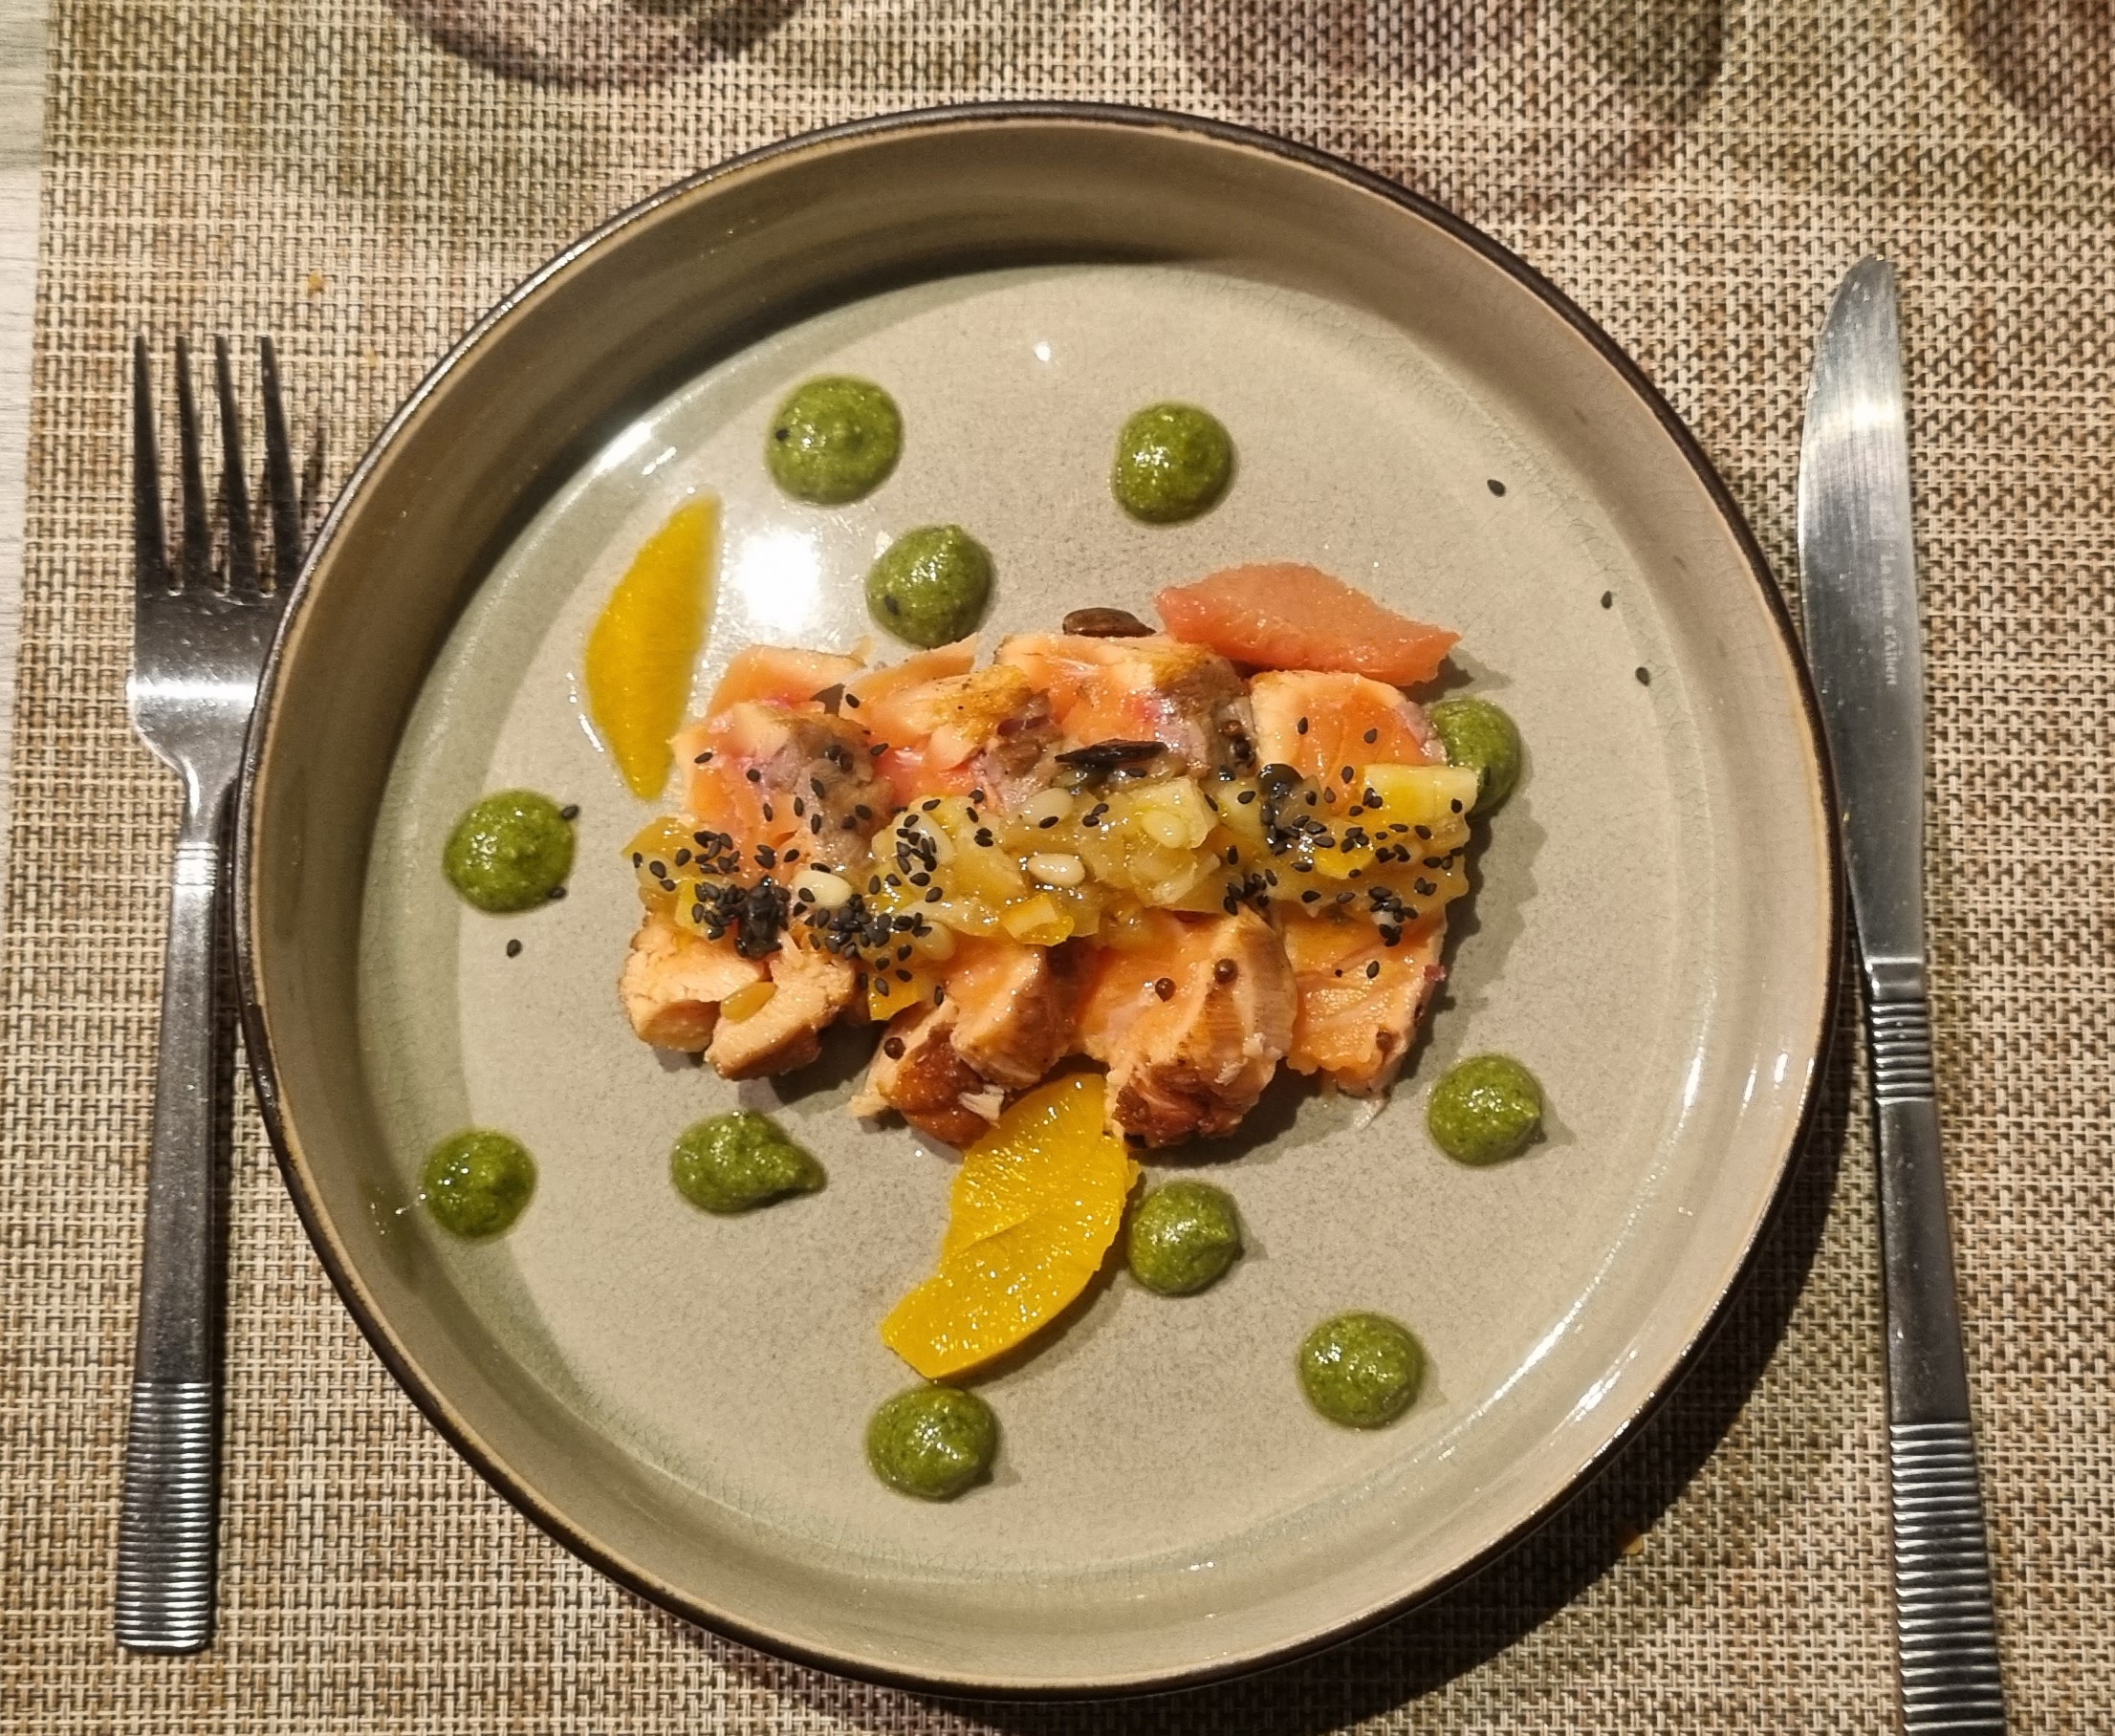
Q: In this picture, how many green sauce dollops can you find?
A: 11